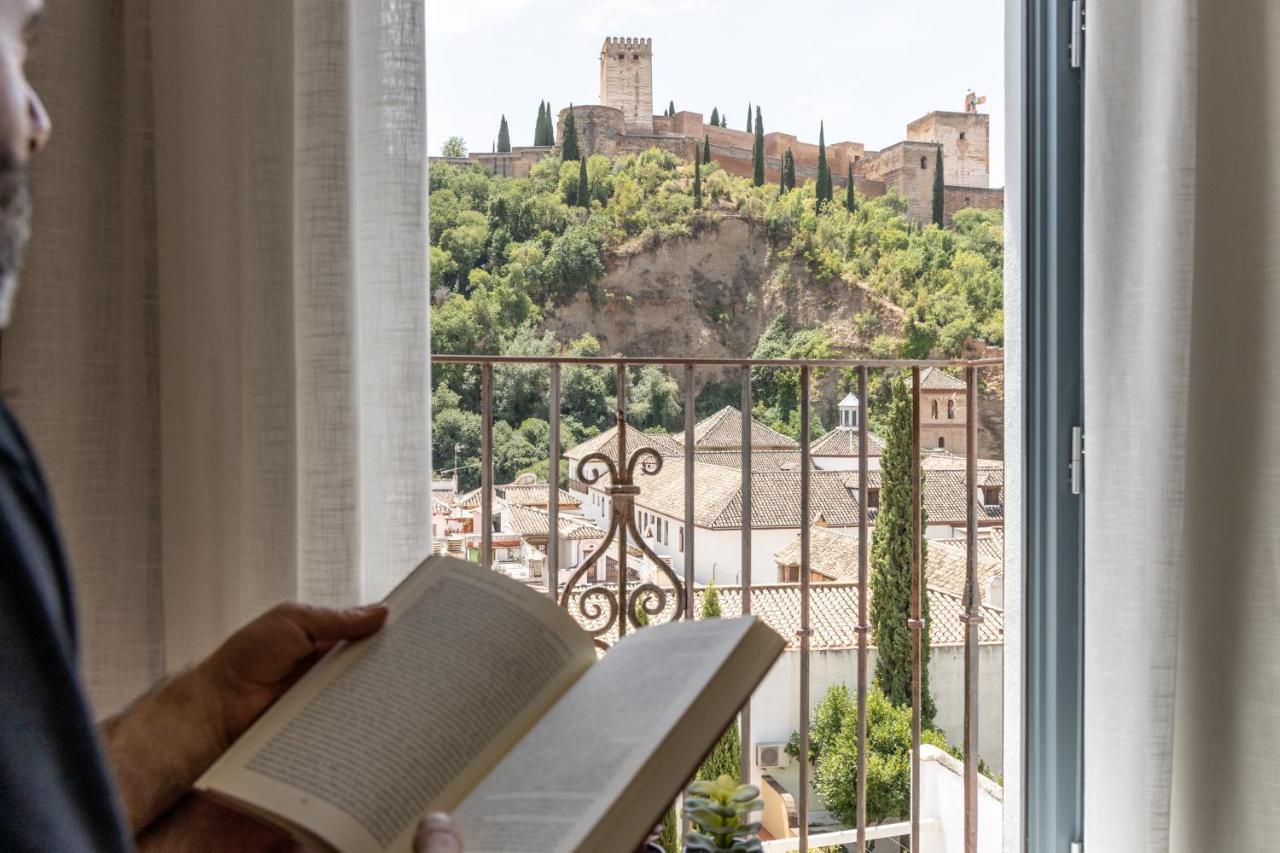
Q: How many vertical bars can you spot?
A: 9